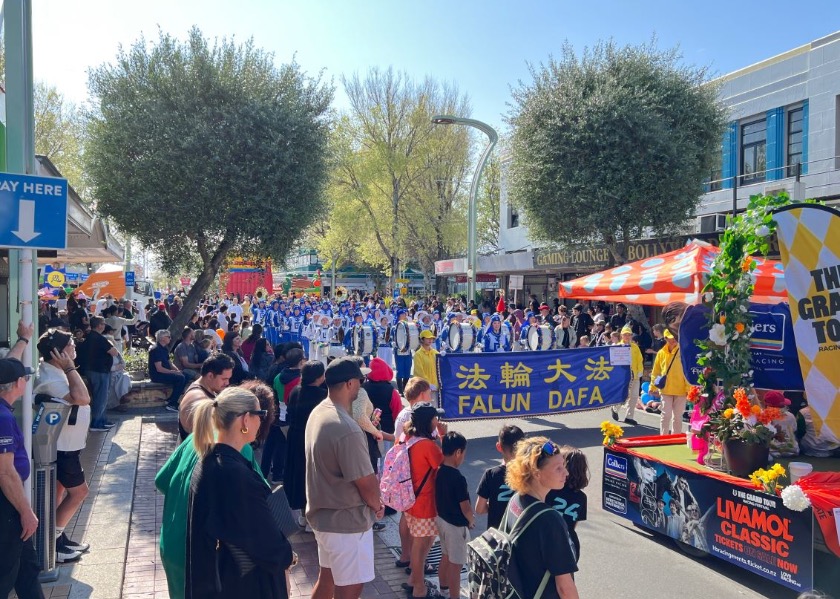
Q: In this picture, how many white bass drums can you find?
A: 5